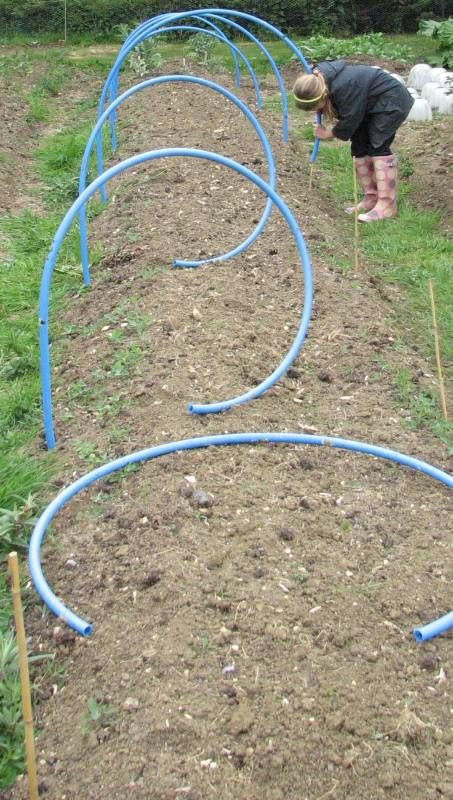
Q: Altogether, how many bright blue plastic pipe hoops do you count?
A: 7